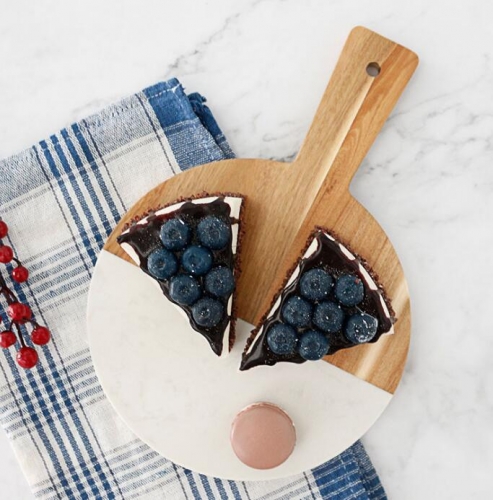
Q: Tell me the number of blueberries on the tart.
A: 14